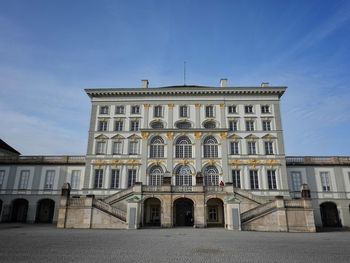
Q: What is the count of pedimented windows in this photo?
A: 6